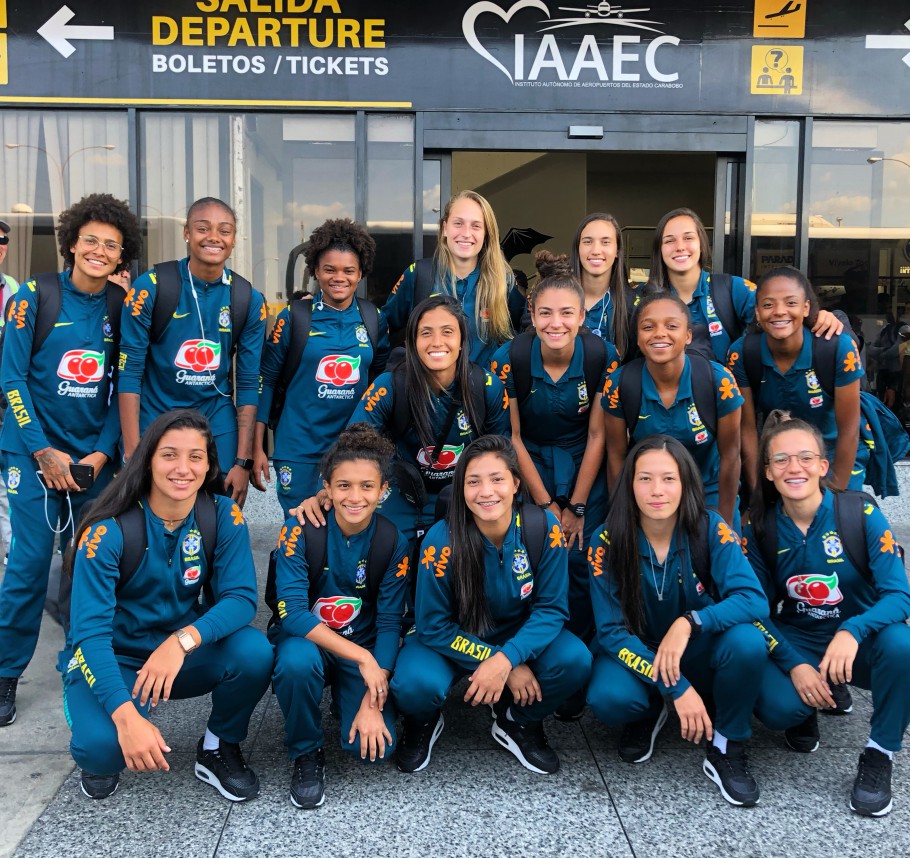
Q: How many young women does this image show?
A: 15